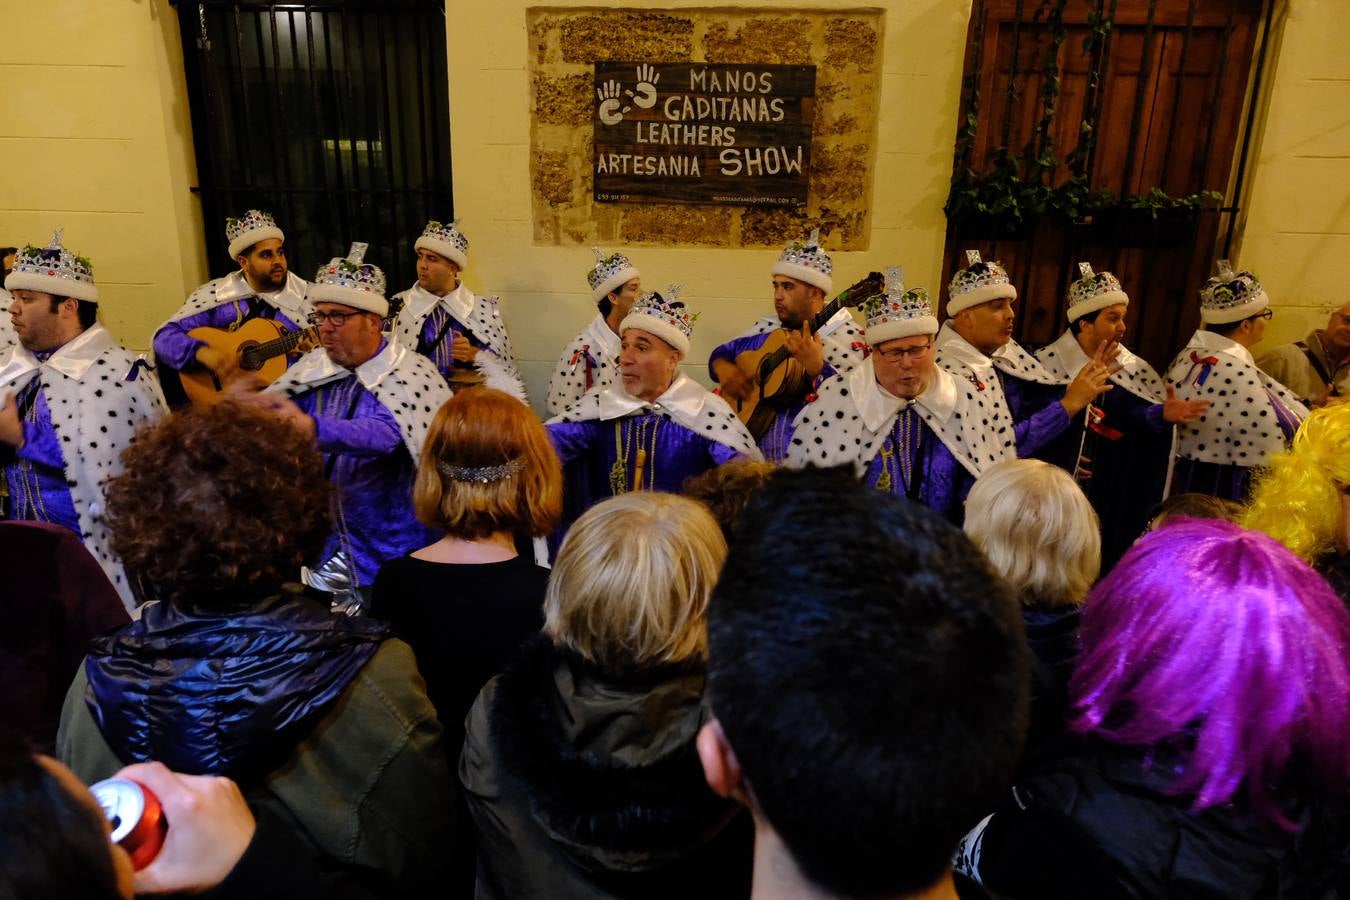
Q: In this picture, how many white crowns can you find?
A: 11